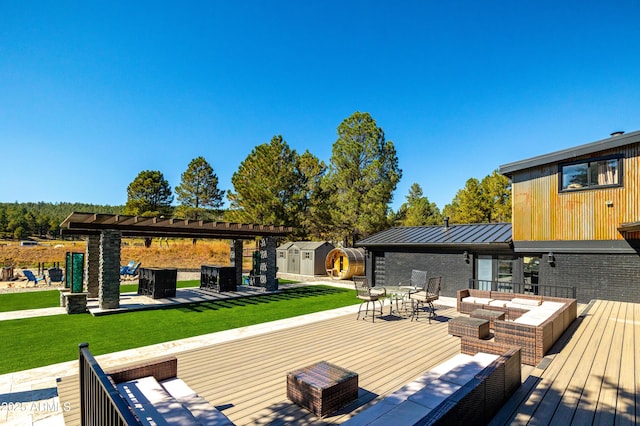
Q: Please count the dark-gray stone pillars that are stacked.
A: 4